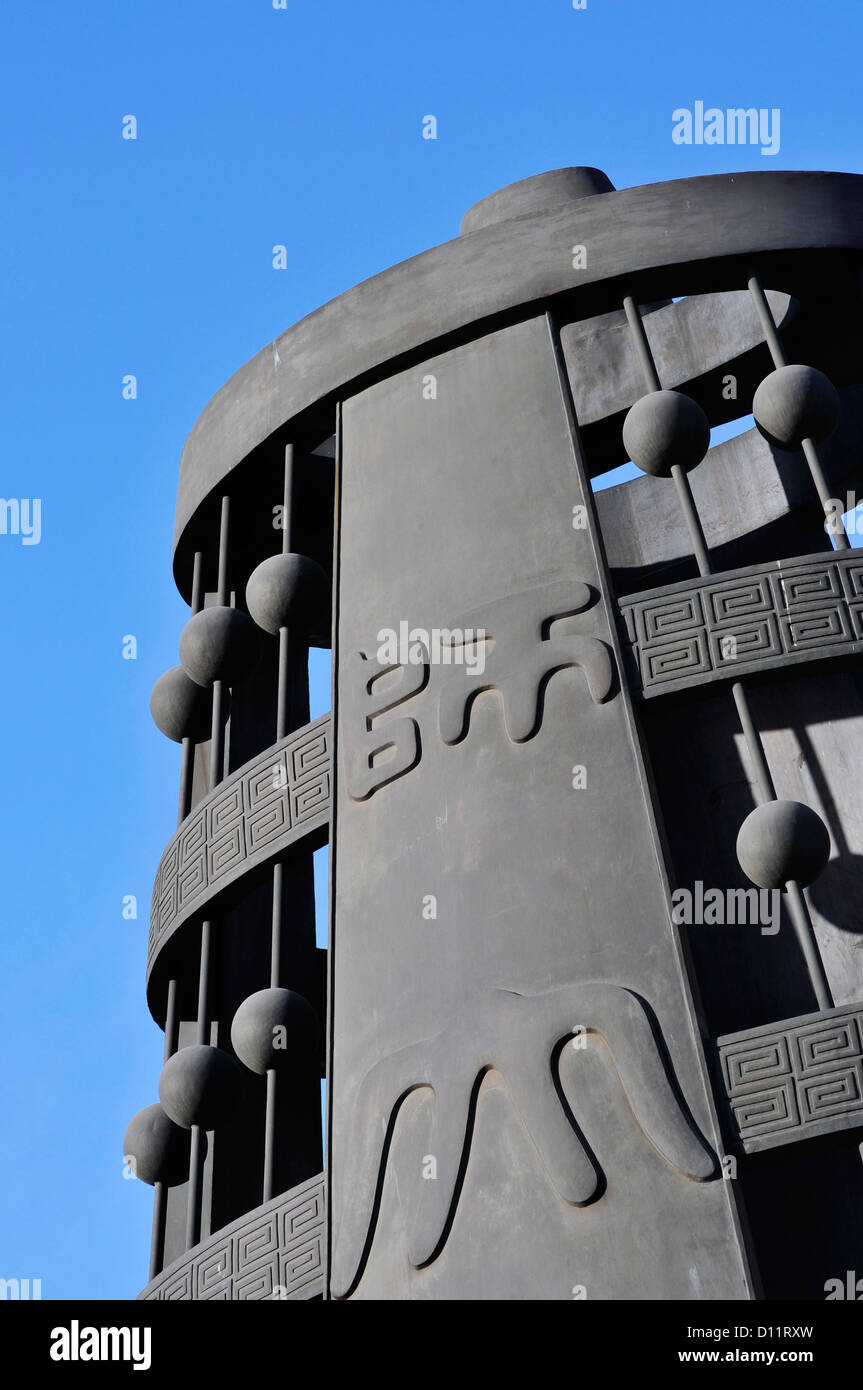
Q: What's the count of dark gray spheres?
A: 9